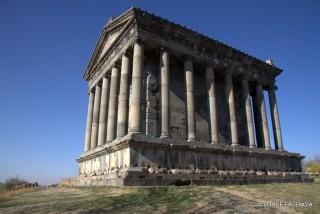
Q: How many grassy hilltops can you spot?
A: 1